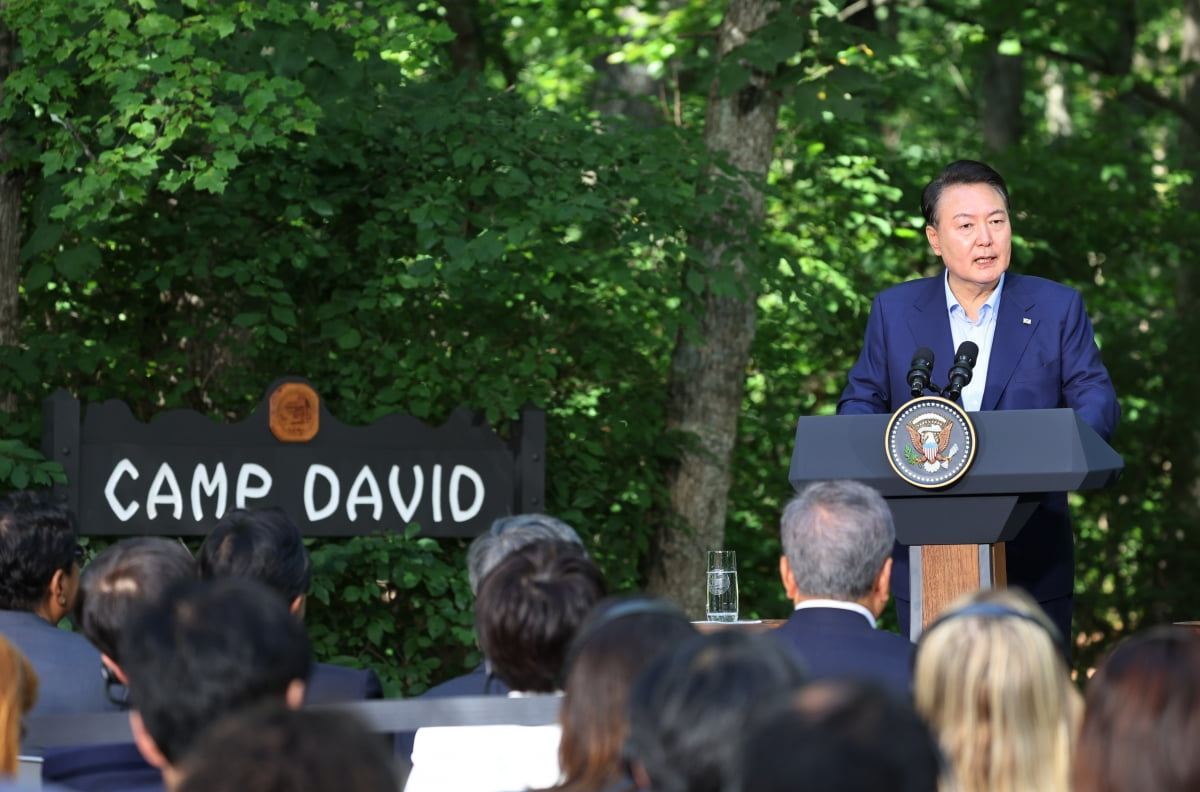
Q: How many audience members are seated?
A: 14